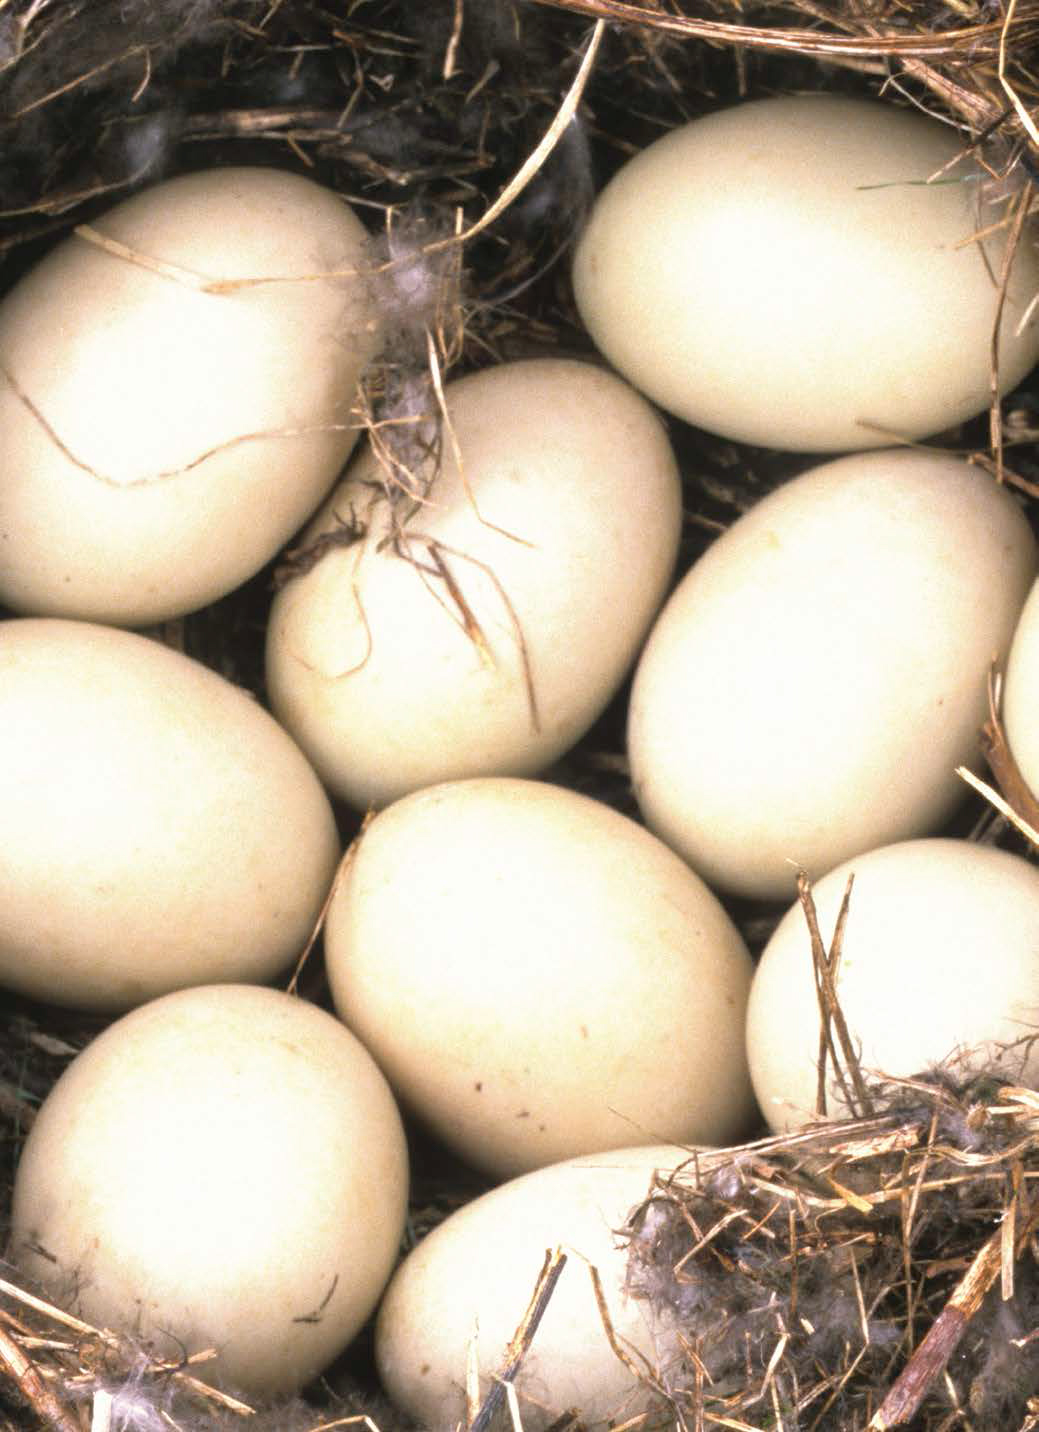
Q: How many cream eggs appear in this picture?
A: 10